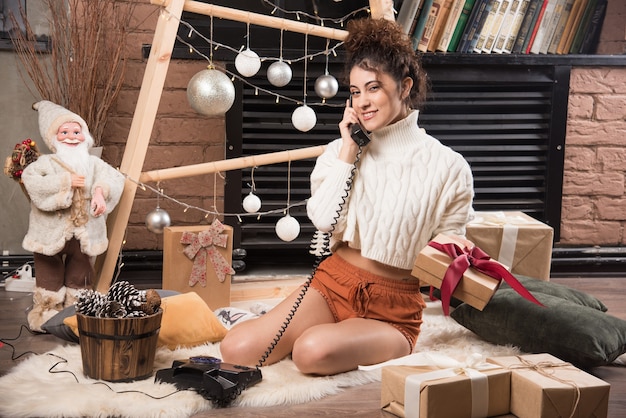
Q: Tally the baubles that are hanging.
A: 8